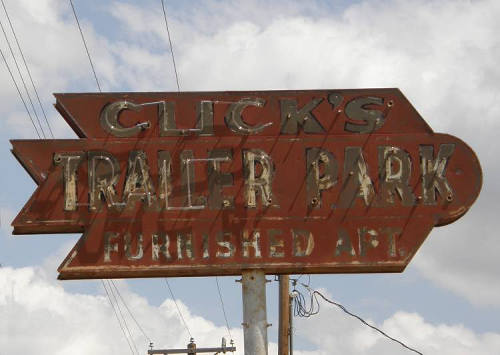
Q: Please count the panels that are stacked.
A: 3